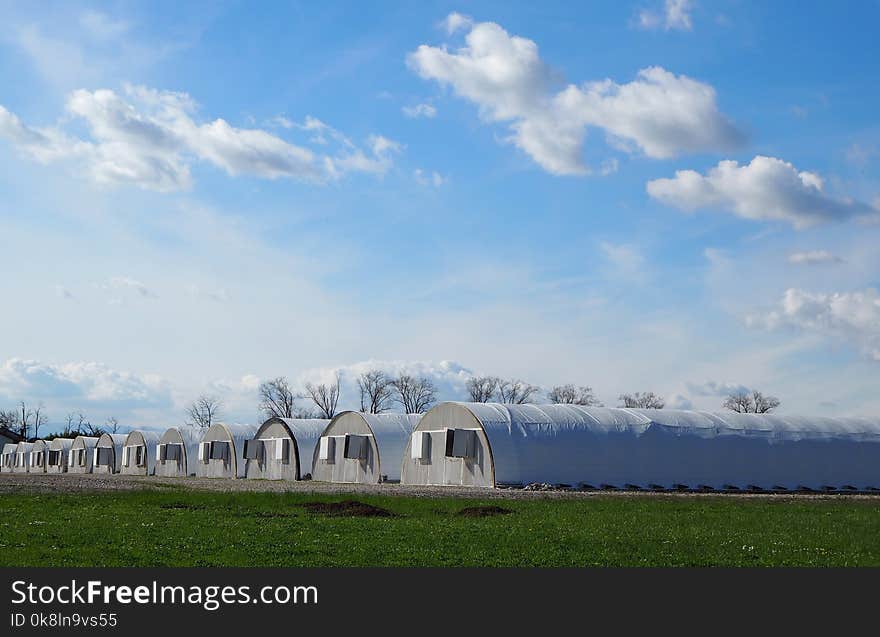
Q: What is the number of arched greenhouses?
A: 12